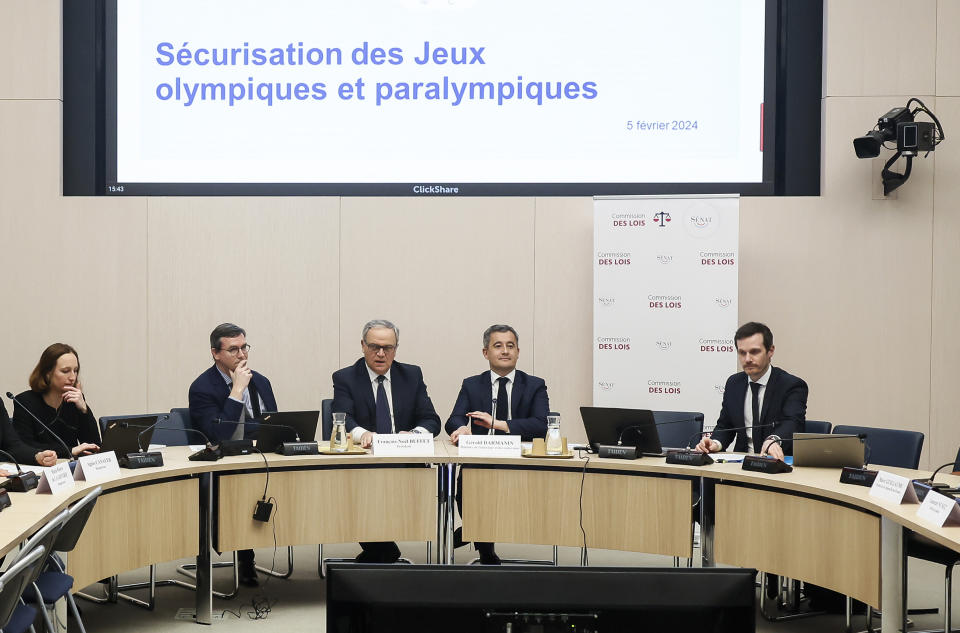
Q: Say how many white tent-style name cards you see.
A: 6